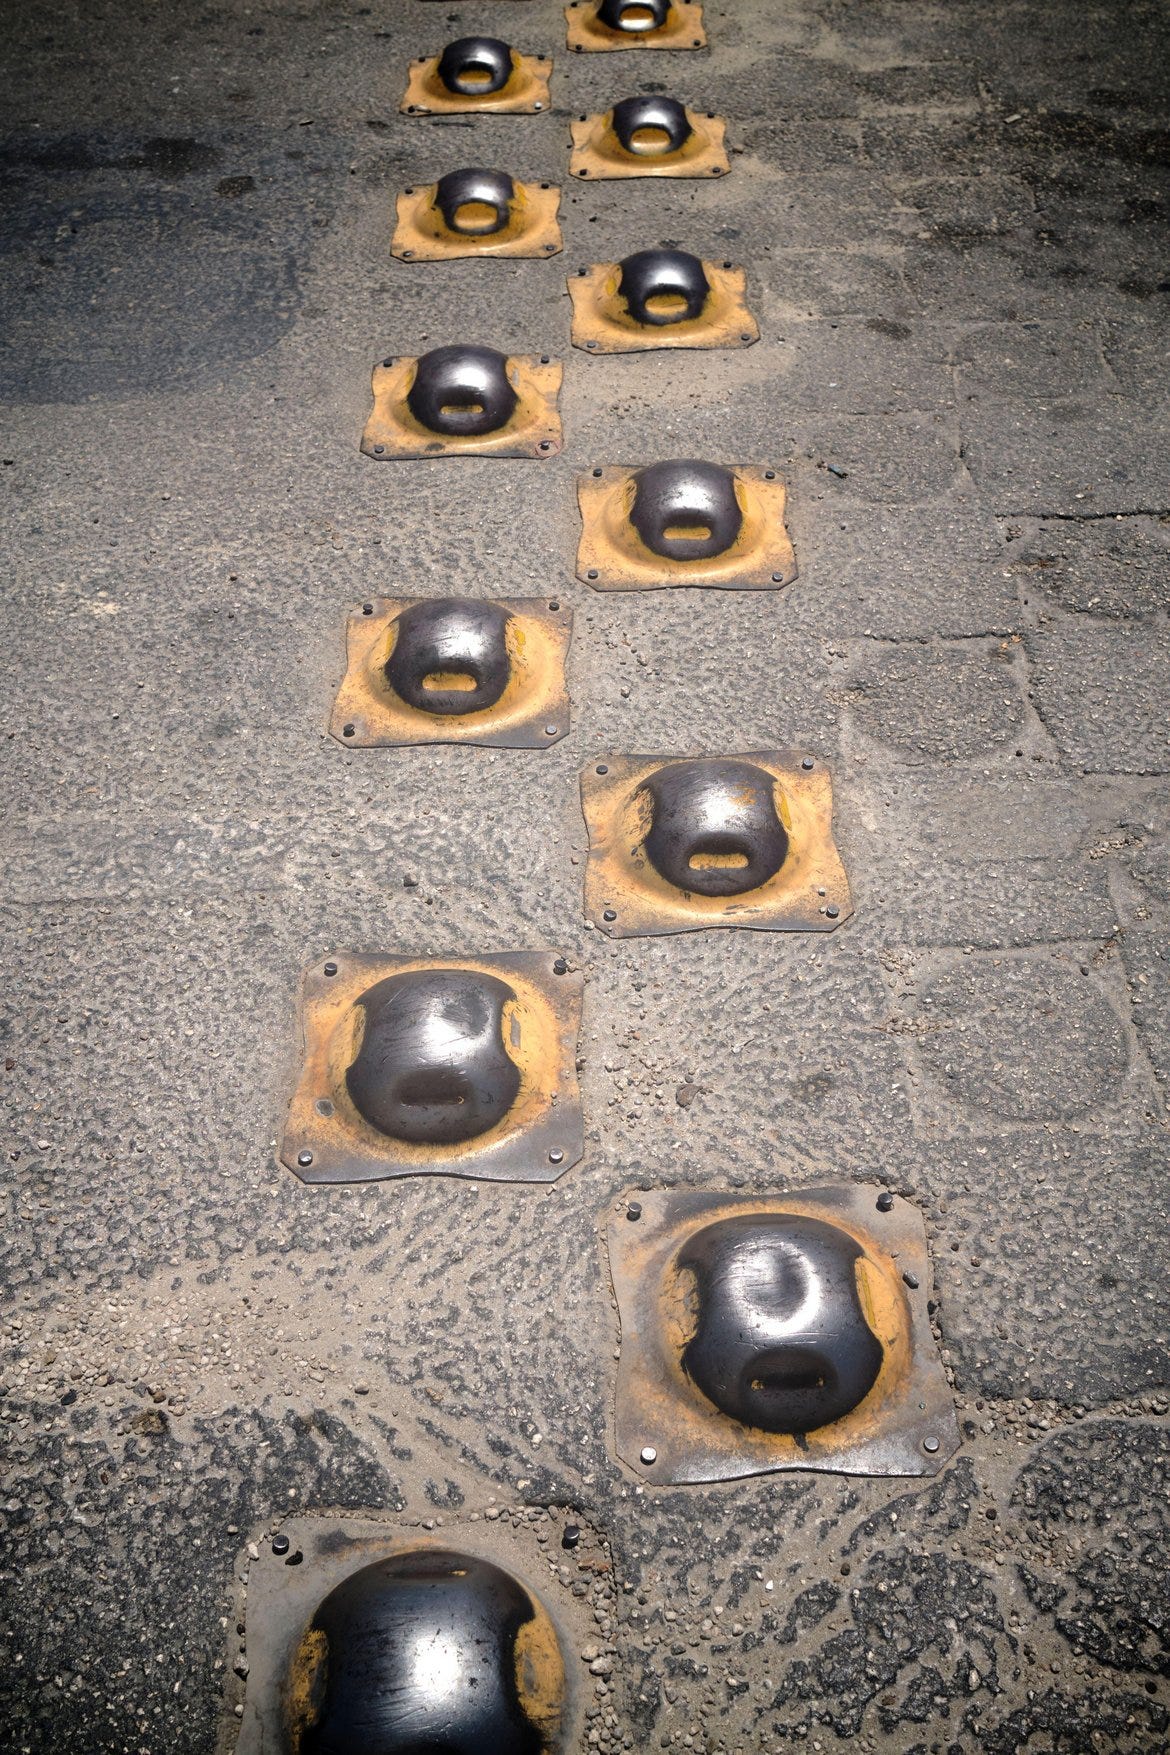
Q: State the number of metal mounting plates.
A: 12